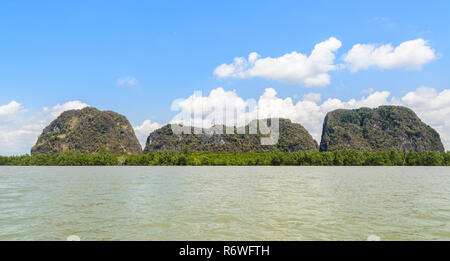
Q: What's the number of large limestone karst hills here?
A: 3